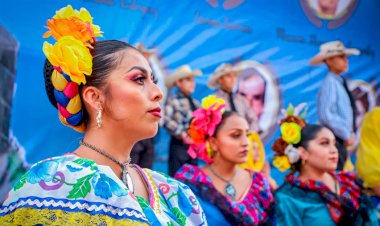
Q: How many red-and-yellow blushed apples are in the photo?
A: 0